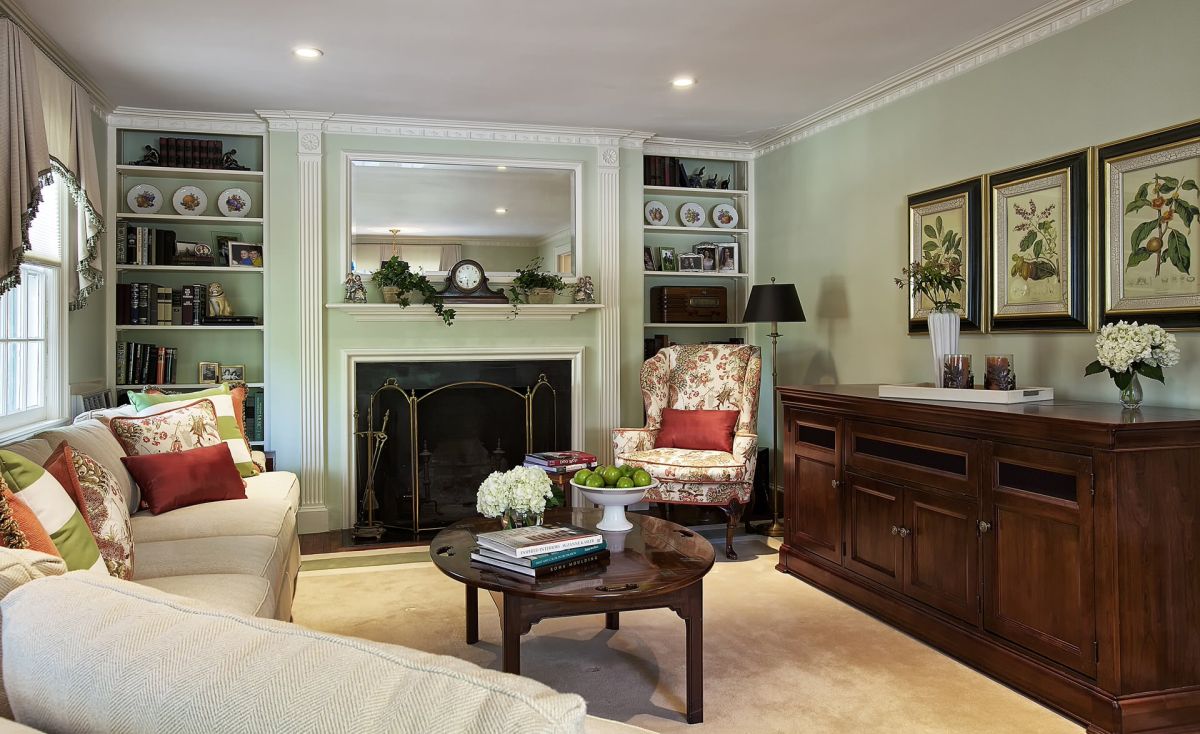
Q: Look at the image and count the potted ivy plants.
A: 2